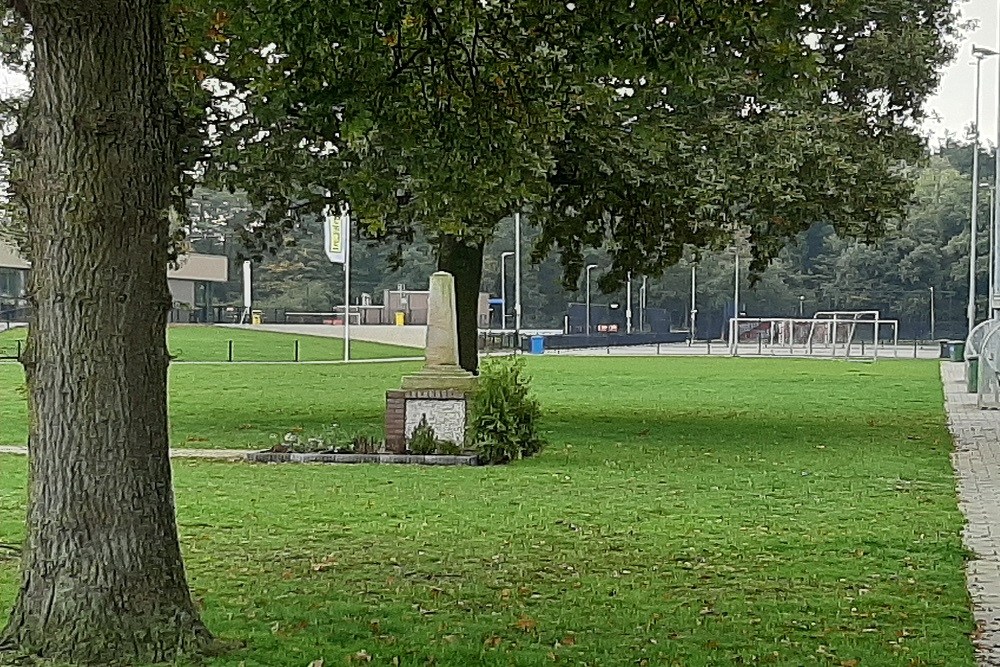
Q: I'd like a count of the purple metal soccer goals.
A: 0